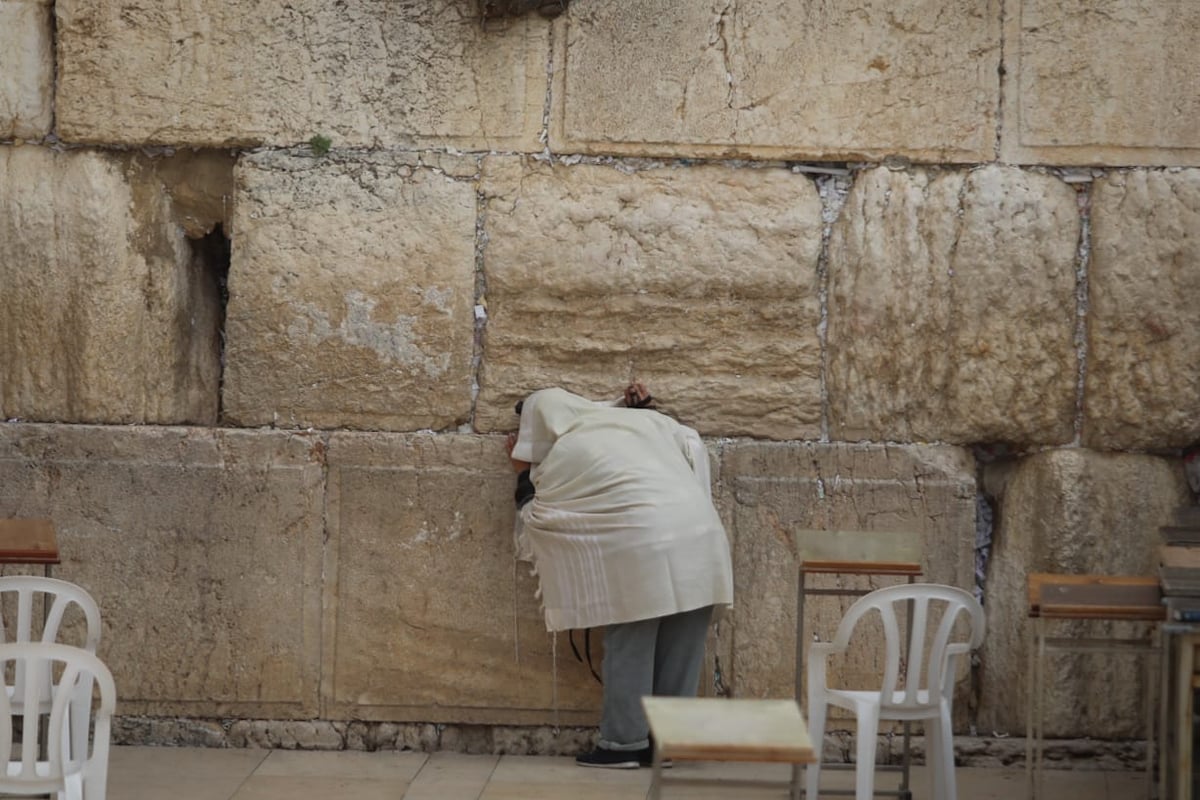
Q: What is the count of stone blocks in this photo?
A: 13